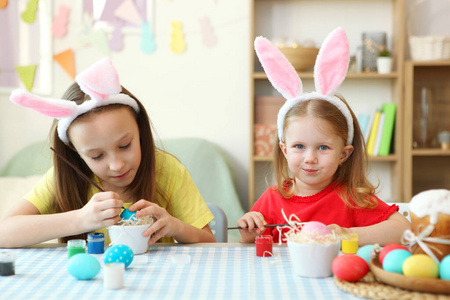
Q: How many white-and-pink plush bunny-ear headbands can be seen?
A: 2